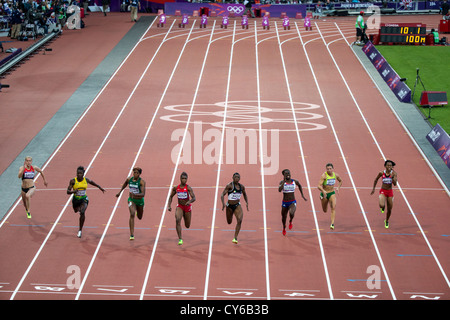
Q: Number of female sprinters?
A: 8